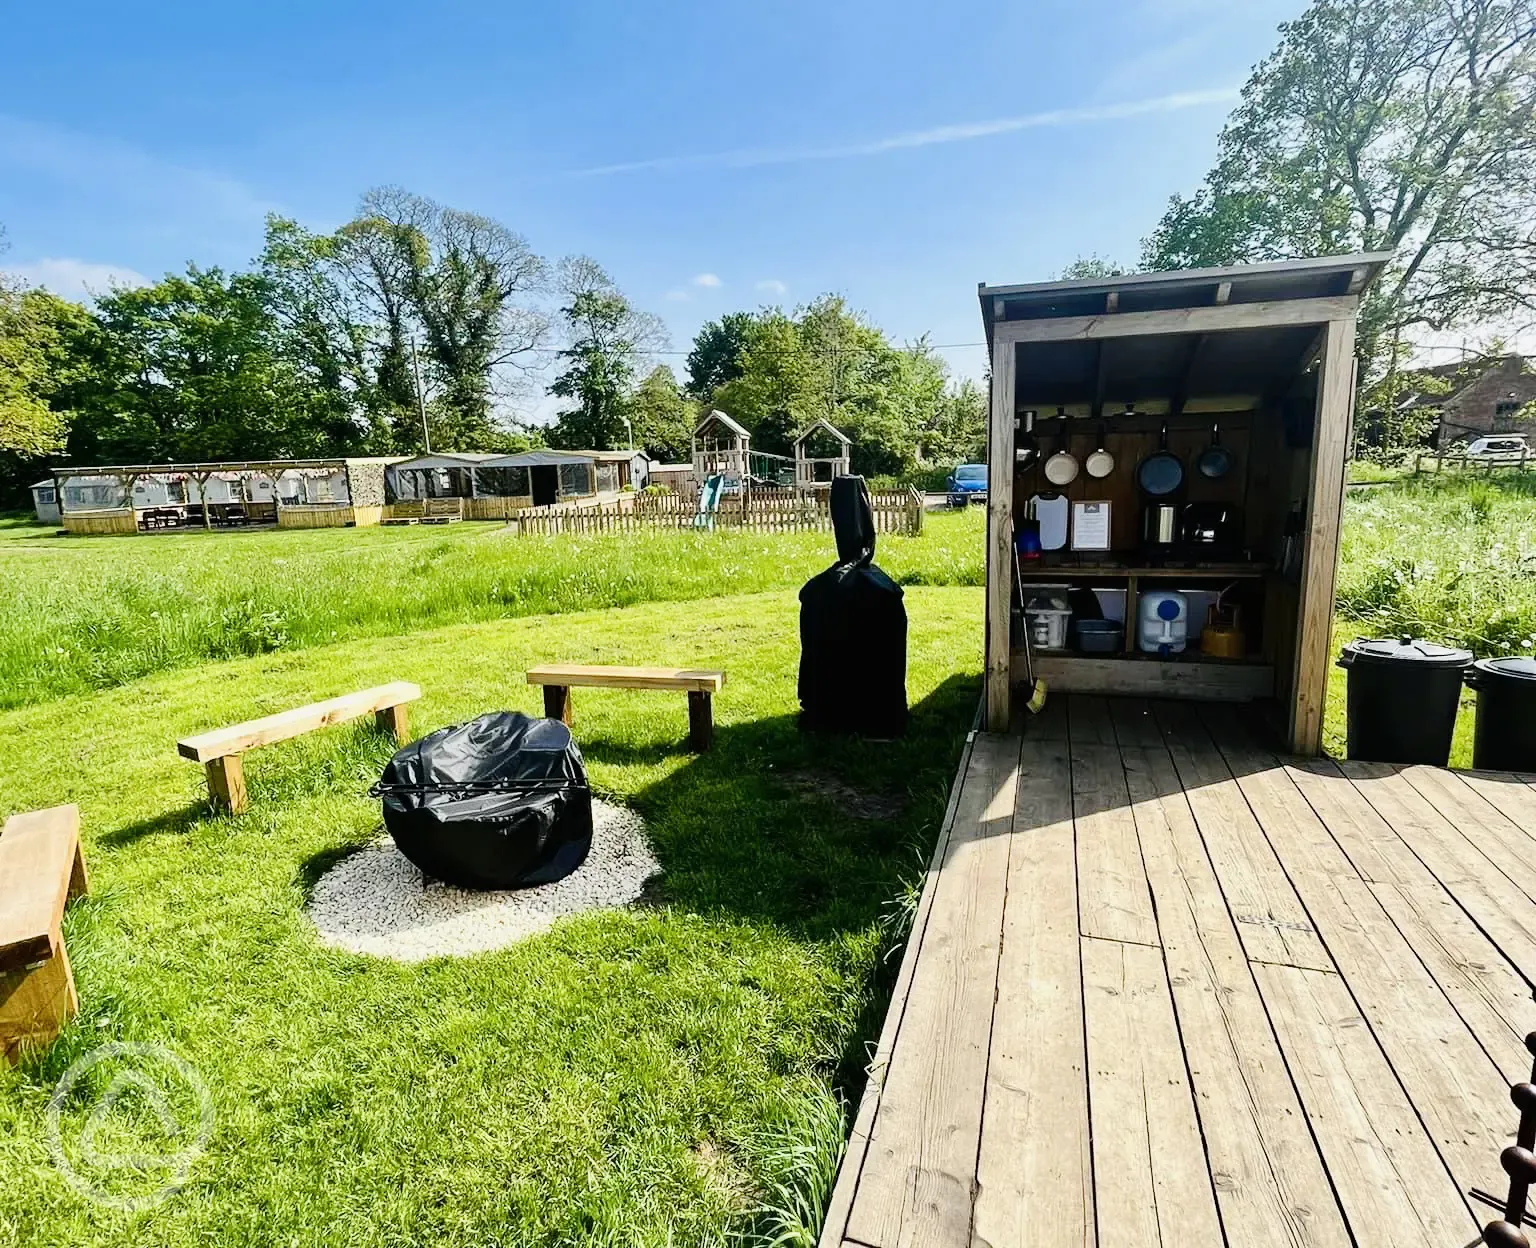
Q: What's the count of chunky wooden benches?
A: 3